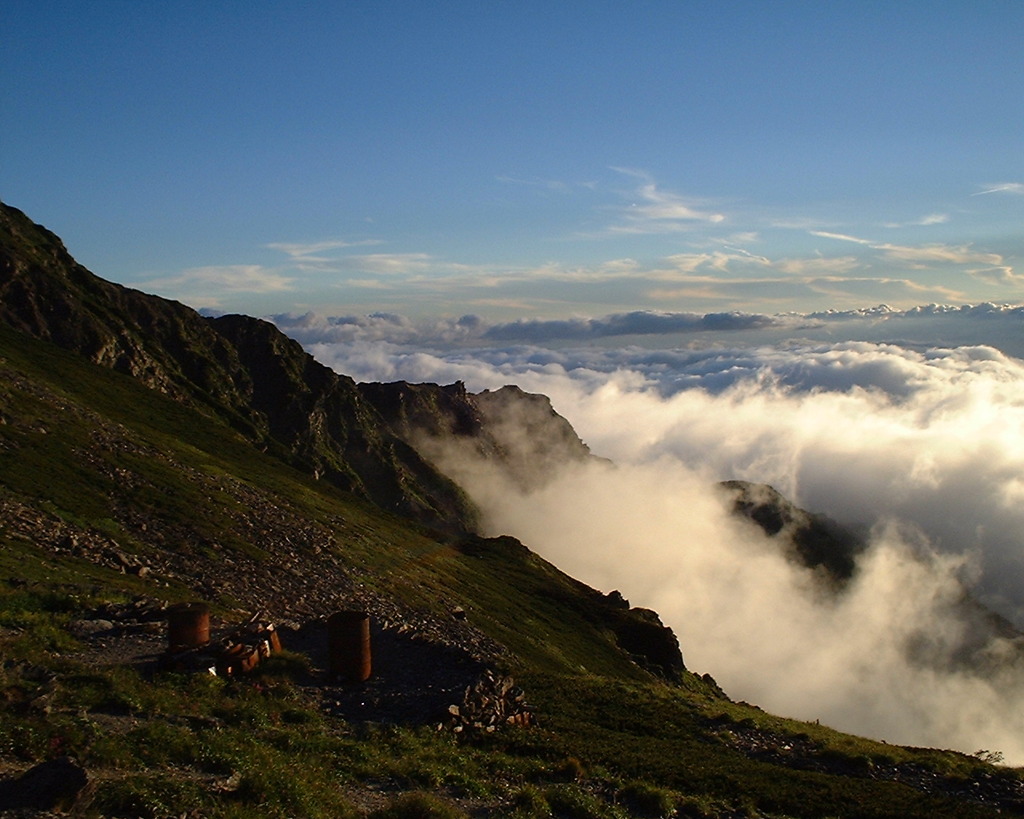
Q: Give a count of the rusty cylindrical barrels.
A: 2